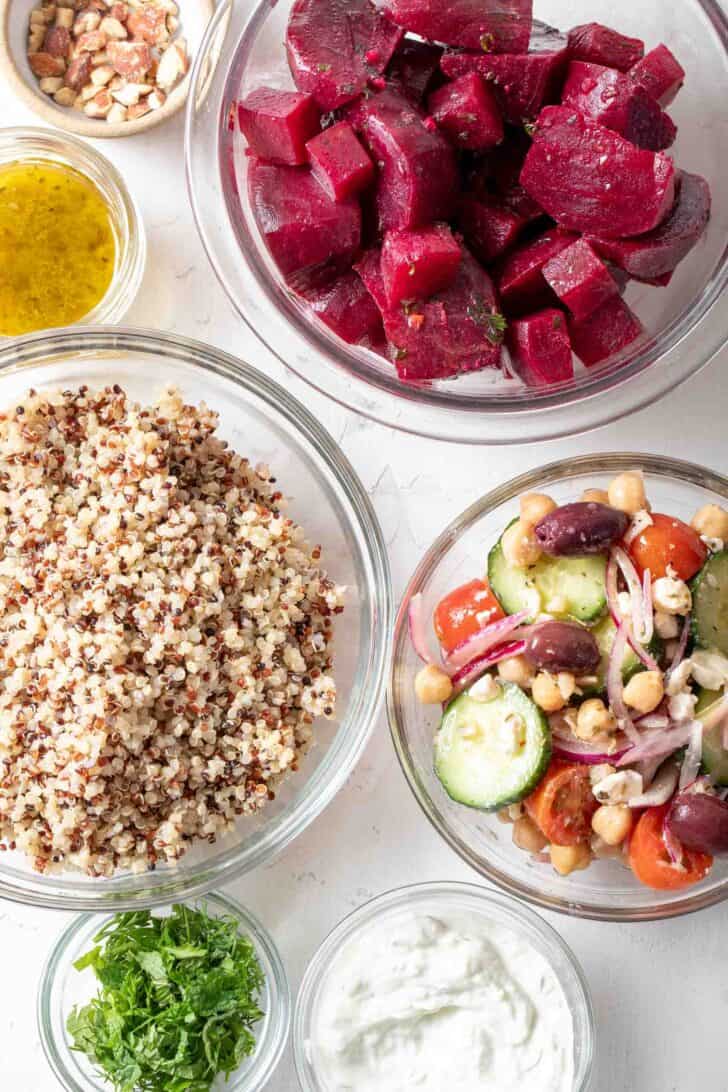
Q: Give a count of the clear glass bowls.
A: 6